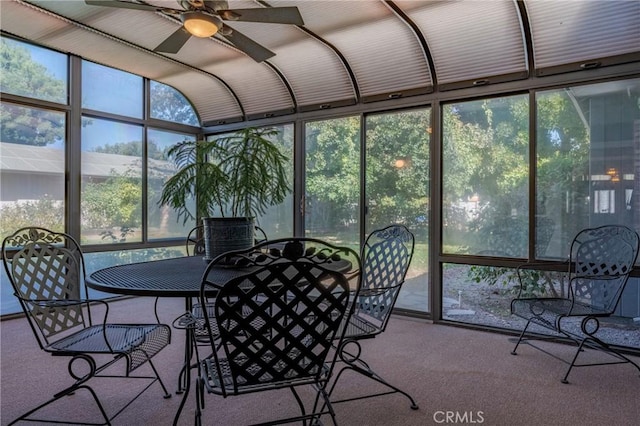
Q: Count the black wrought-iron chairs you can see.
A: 5